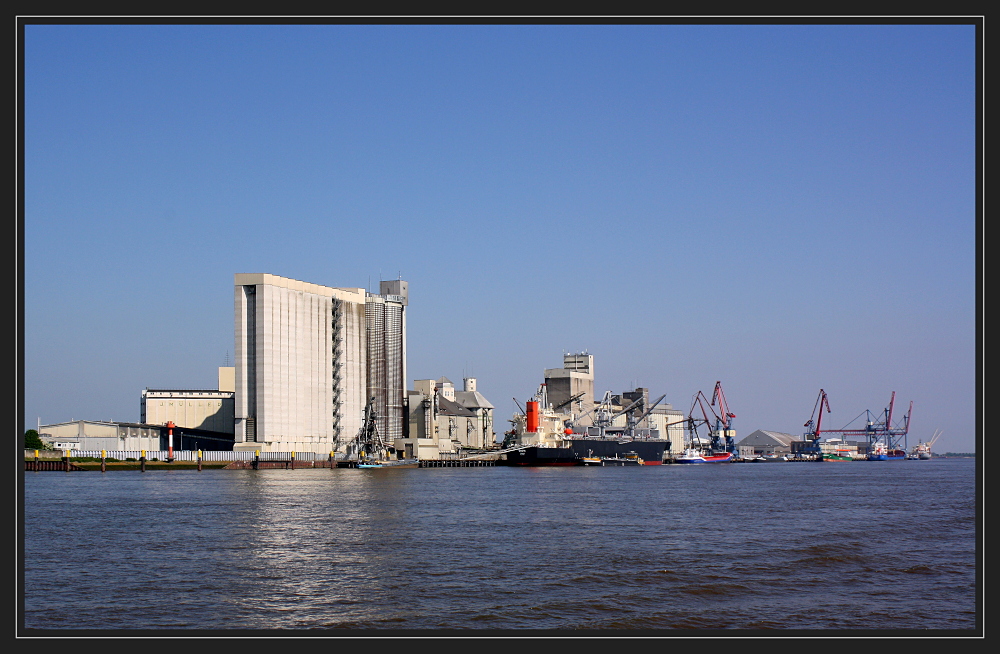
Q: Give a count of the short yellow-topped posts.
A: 11